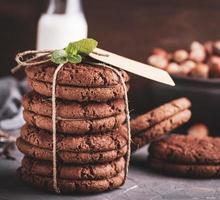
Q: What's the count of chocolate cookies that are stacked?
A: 8